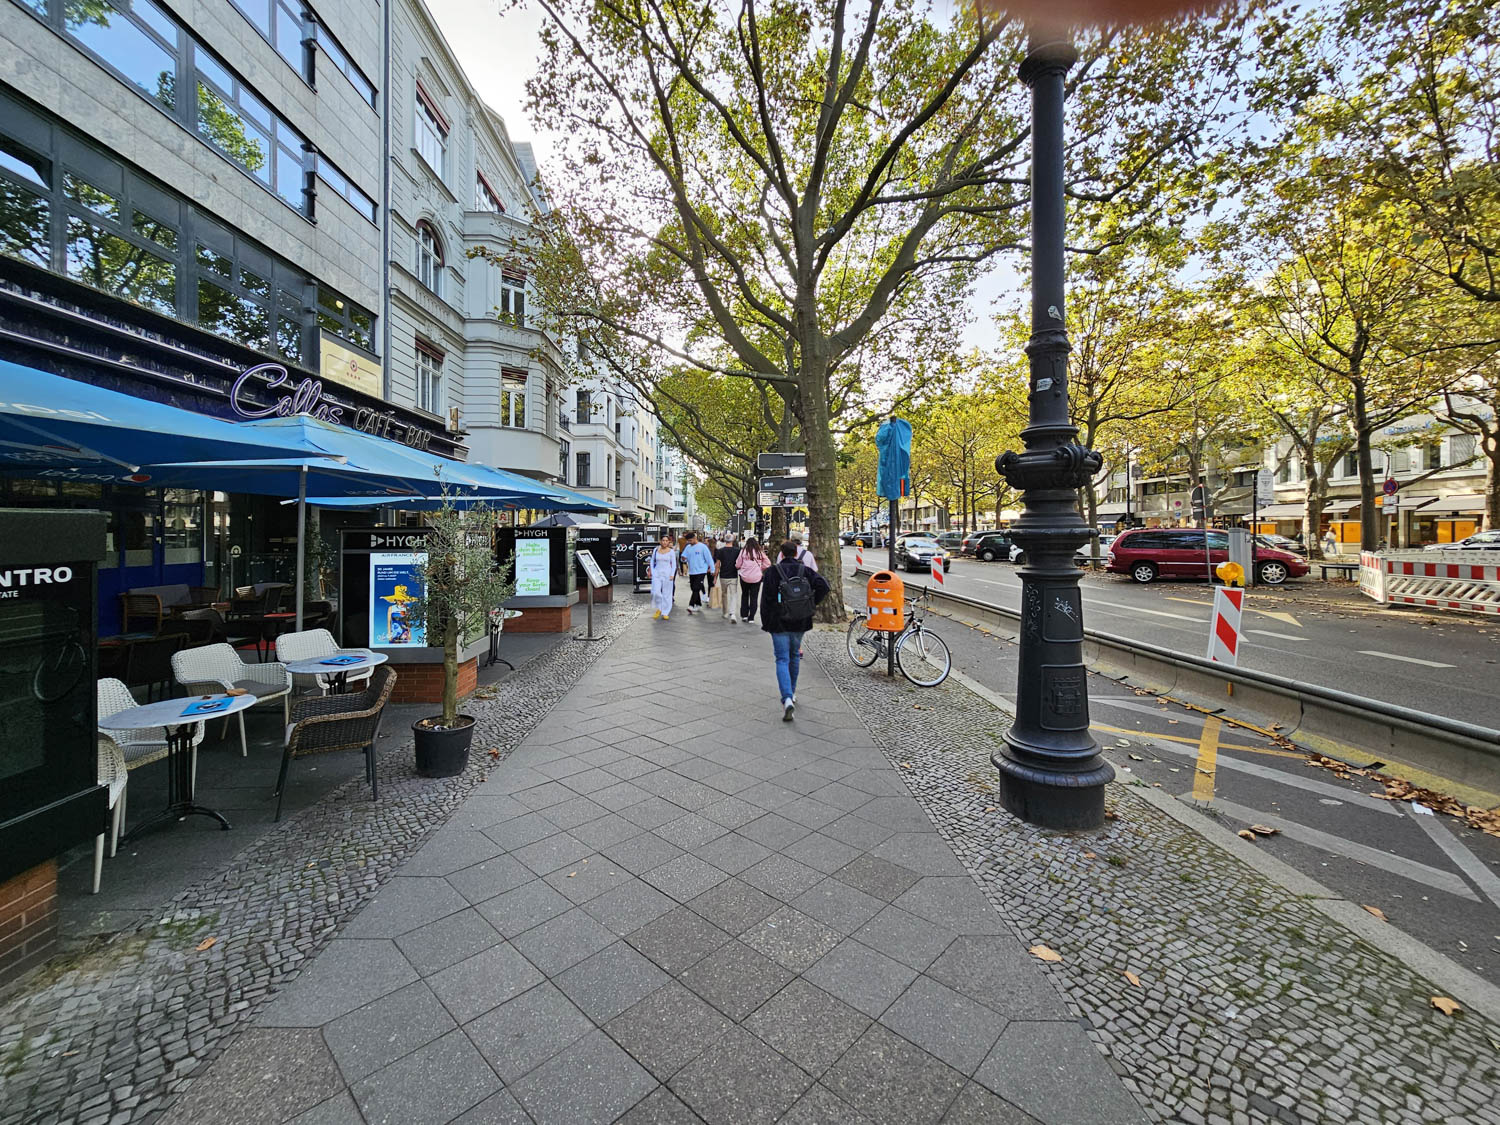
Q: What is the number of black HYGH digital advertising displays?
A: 2